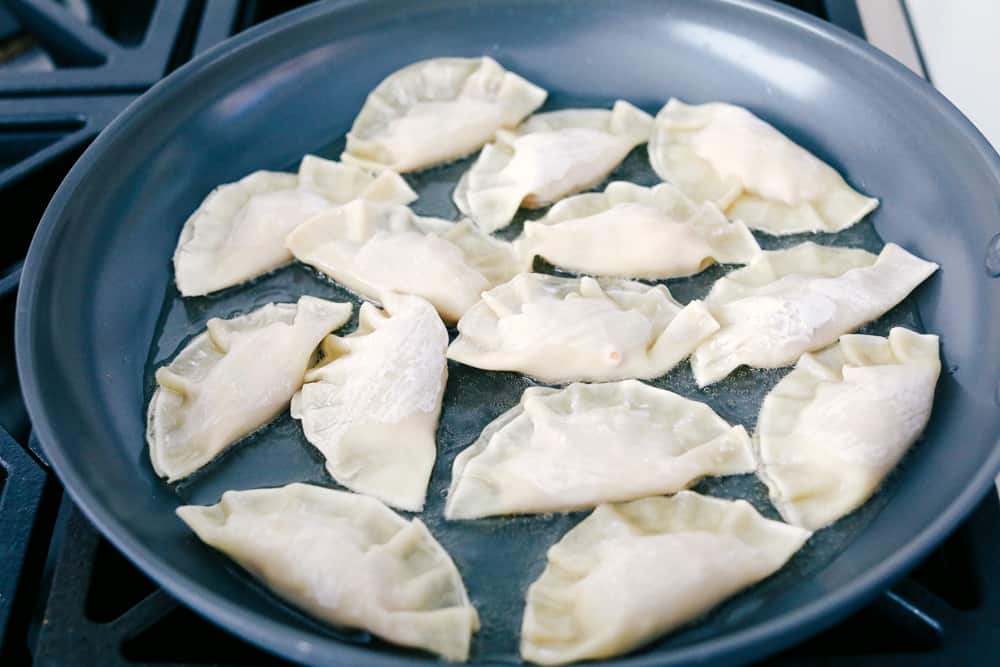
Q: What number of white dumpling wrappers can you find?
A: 14